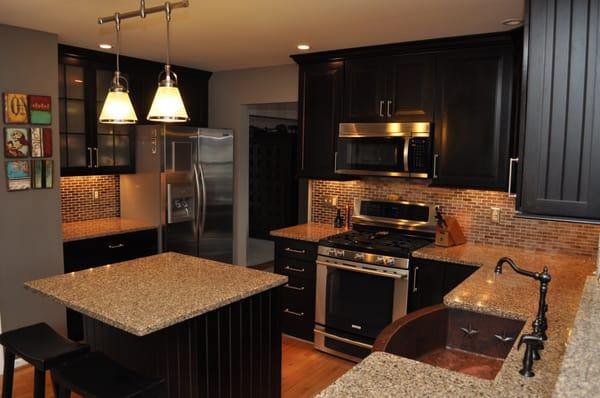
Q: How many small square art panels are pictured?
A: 6